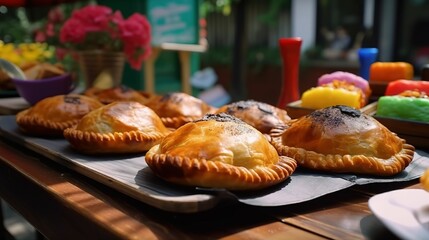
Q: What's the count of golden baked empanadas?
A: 7